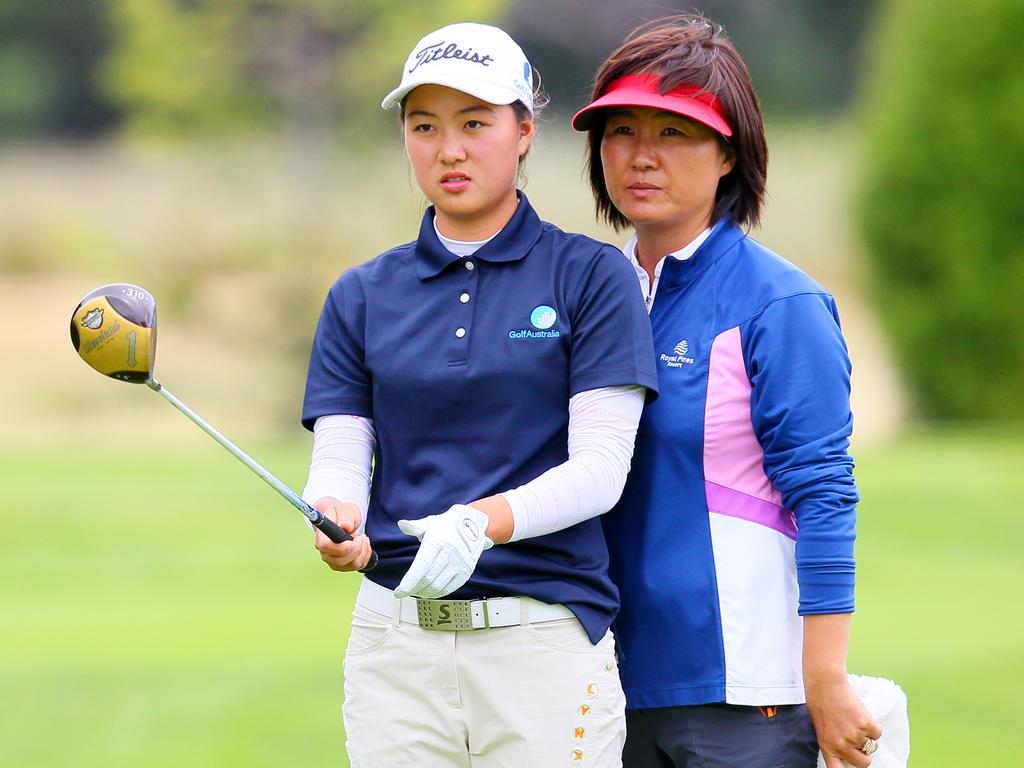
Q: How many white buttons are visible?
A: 3